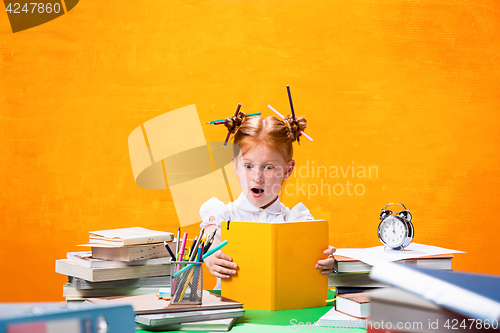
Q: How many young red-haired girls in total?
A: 1